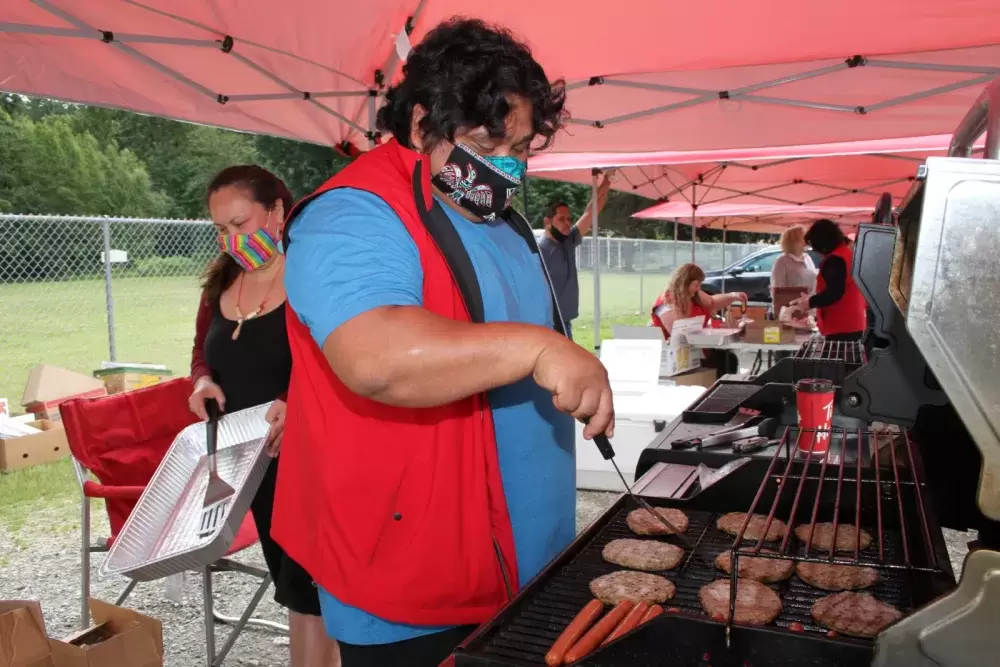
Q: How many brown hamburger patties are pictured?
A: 9